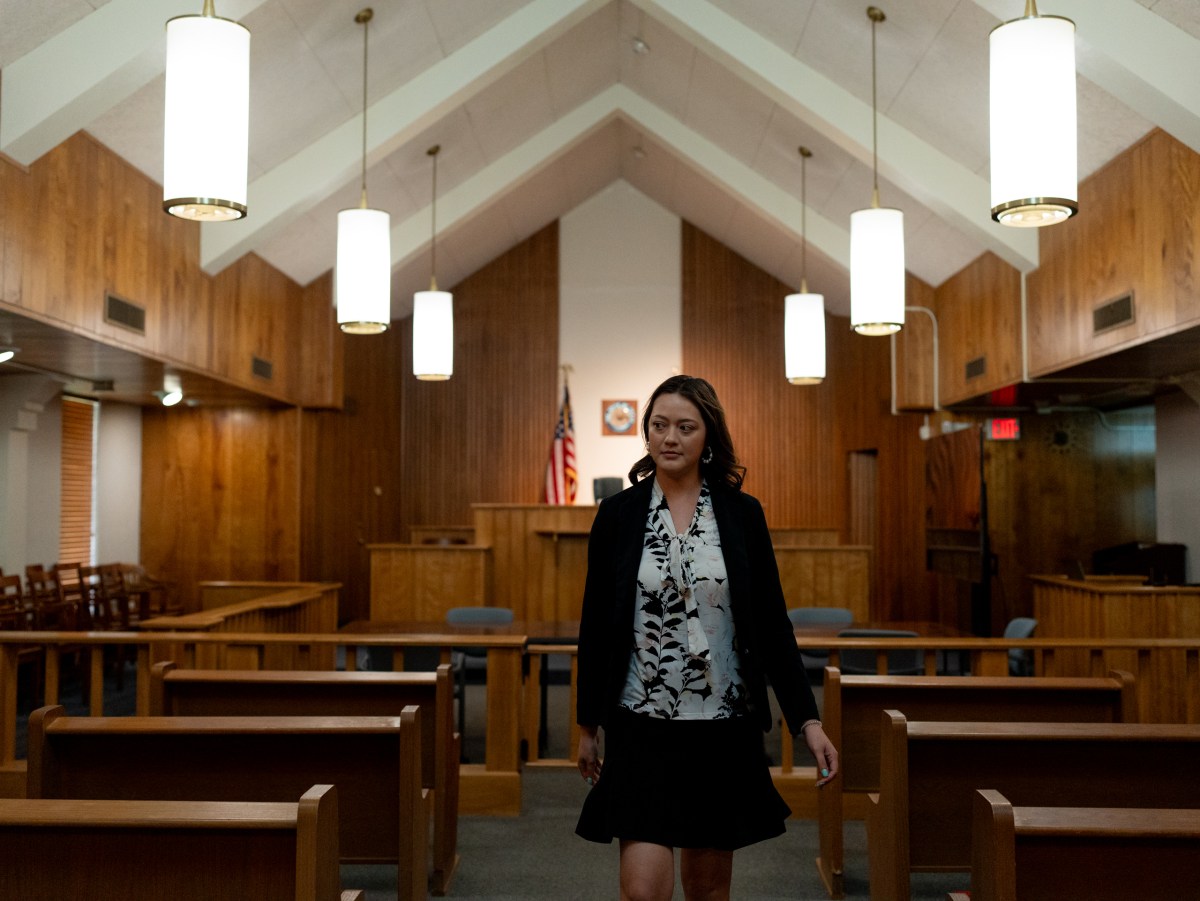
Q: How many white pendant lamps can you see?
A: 6